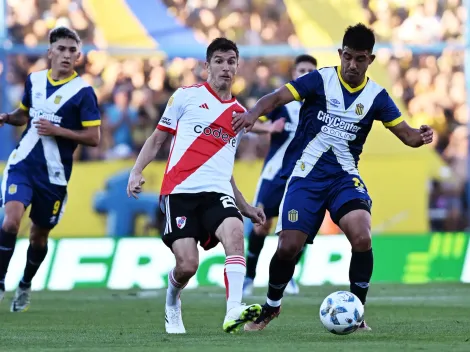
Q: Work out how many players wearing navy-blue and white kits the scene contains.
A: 3